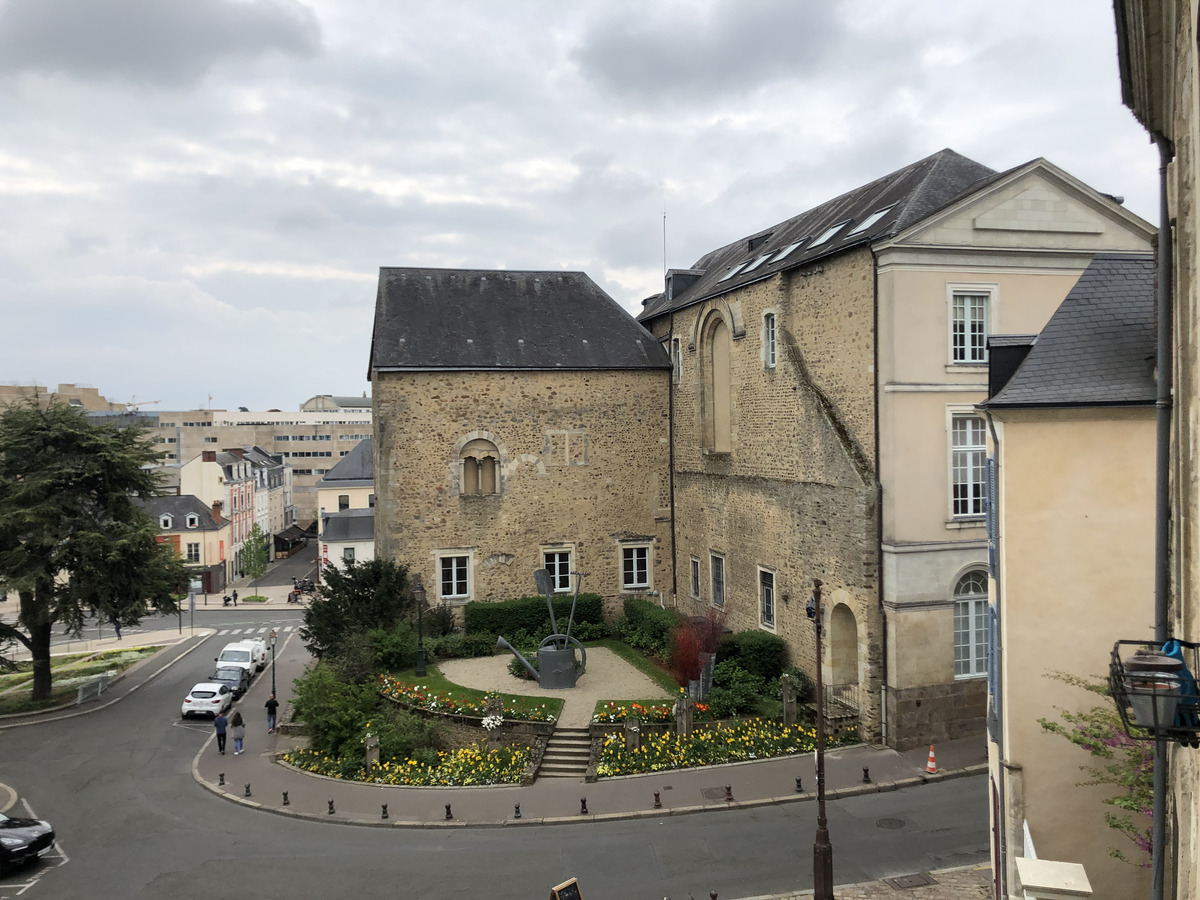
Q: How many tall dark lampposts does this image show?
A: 3